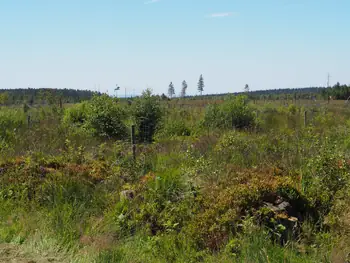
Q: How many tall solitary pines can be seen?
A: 3